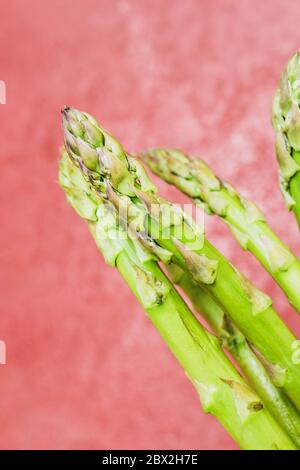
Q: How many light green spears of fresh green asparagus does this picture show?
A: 5